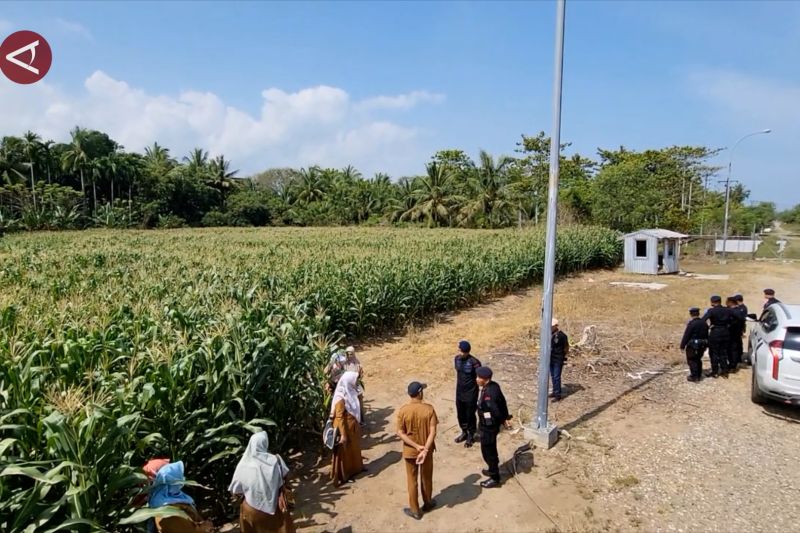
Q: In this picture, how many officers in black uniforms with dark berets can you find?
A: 7